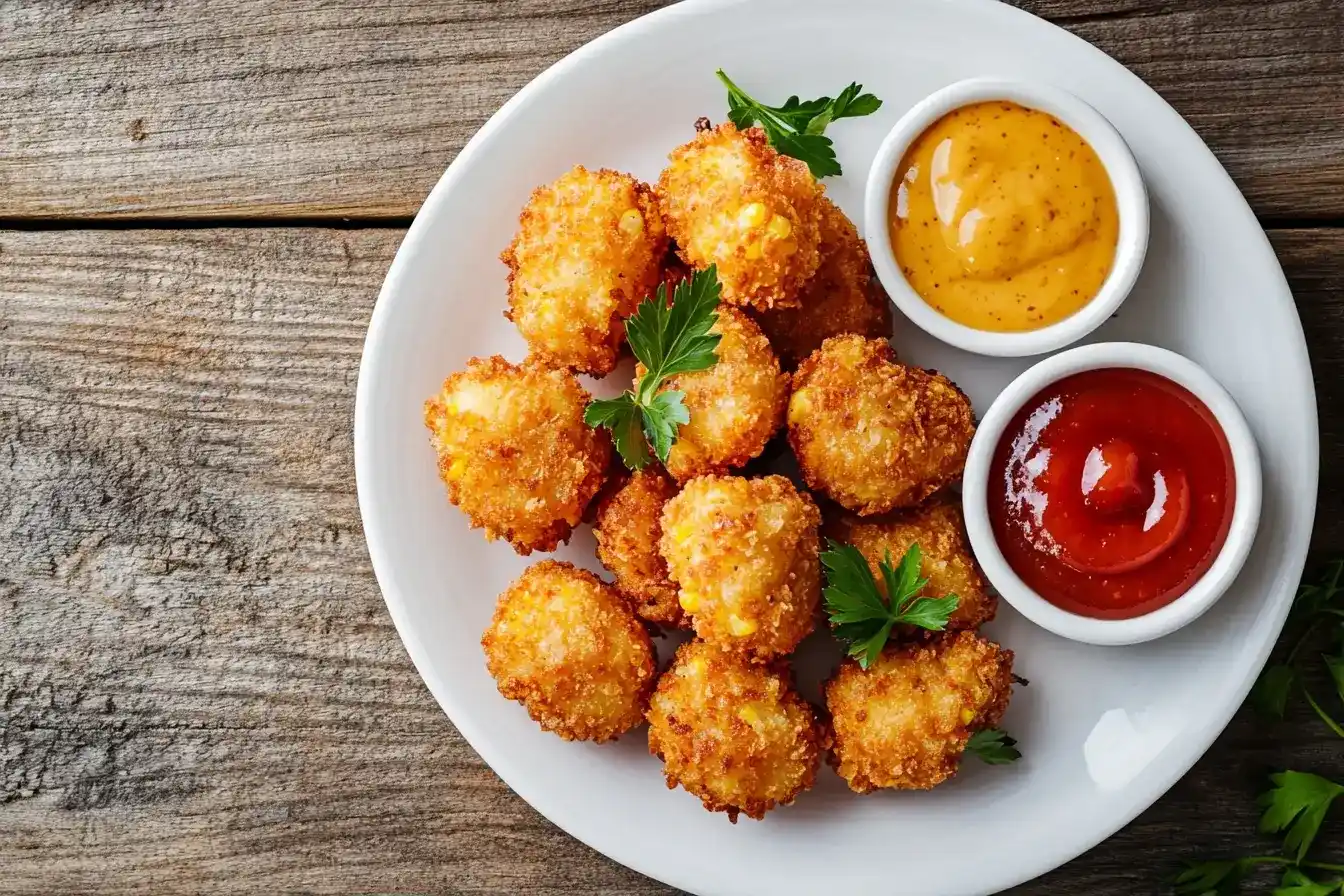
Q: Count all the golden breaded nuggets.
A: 12